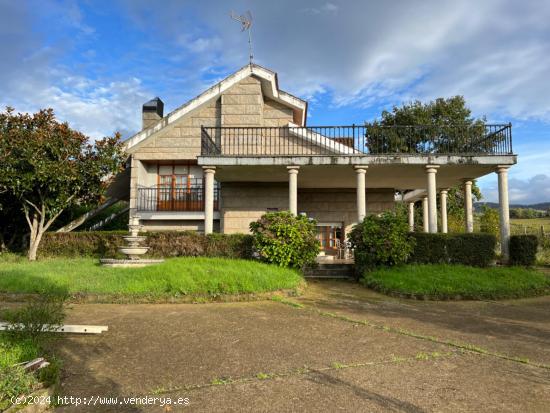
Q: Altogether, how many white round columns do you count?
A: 9